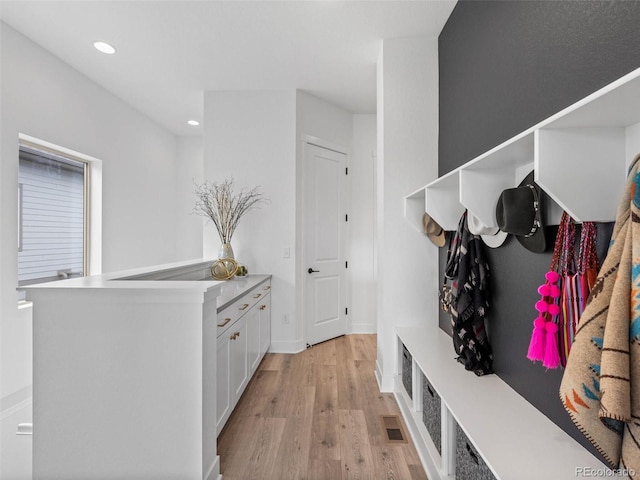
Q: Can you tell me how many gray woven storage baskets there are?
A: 3